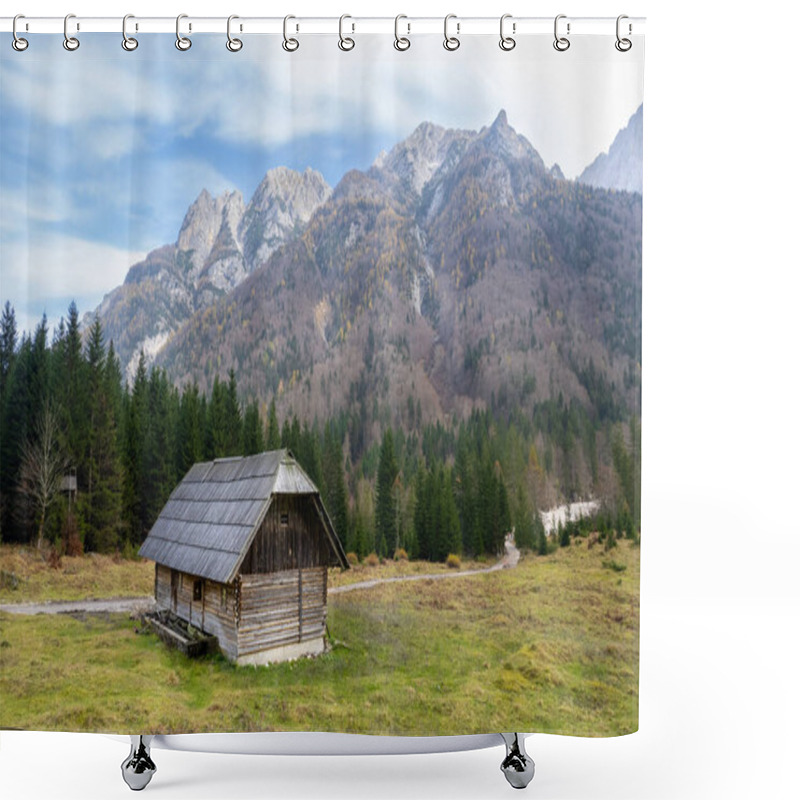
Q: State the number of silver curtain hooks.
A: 12